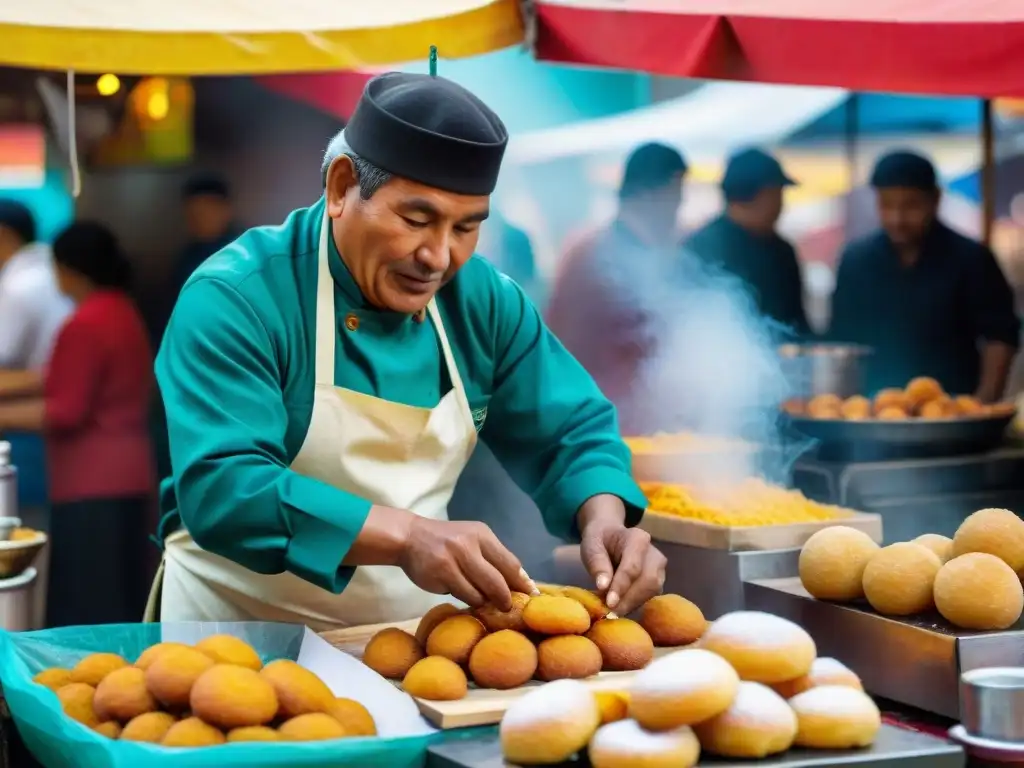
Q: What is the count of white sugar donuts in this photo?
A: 7